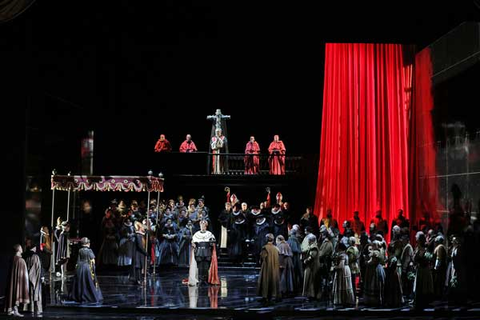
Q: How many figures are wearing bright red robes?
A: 4